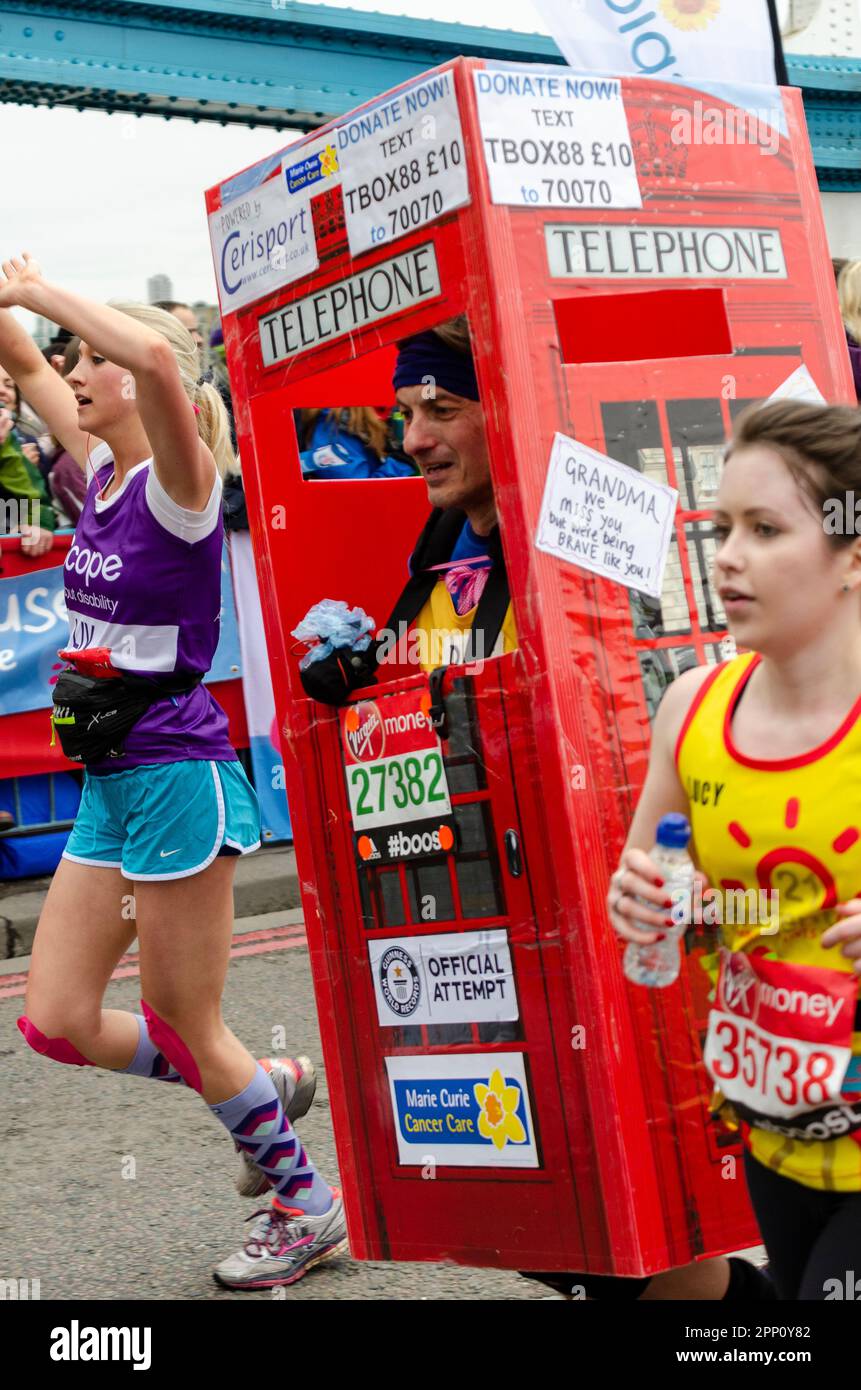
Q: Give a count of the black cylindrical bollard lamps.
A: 0